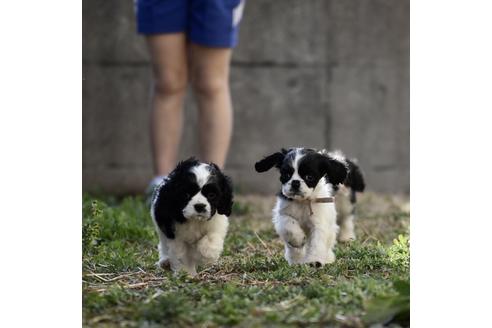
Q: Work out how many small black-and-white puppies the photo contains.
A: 2